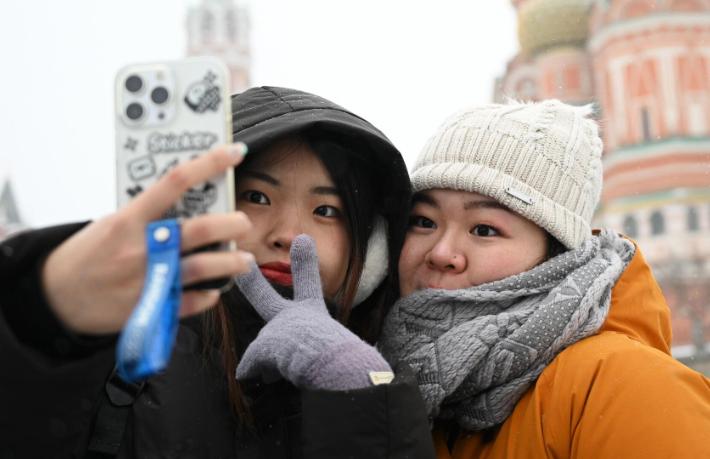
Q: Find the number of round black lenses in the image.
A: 3